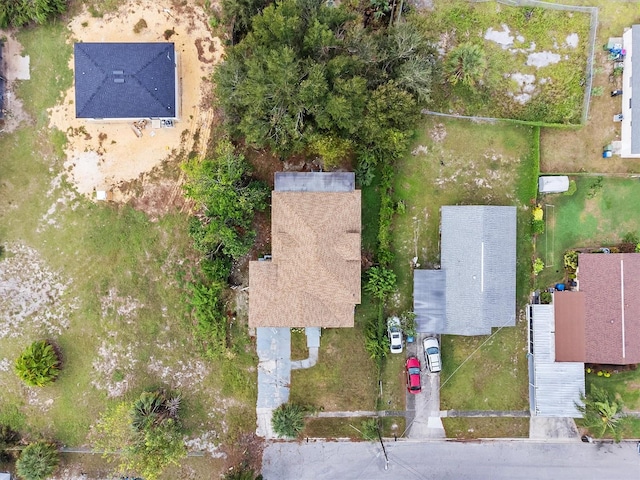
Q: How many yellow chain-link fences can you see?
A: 0